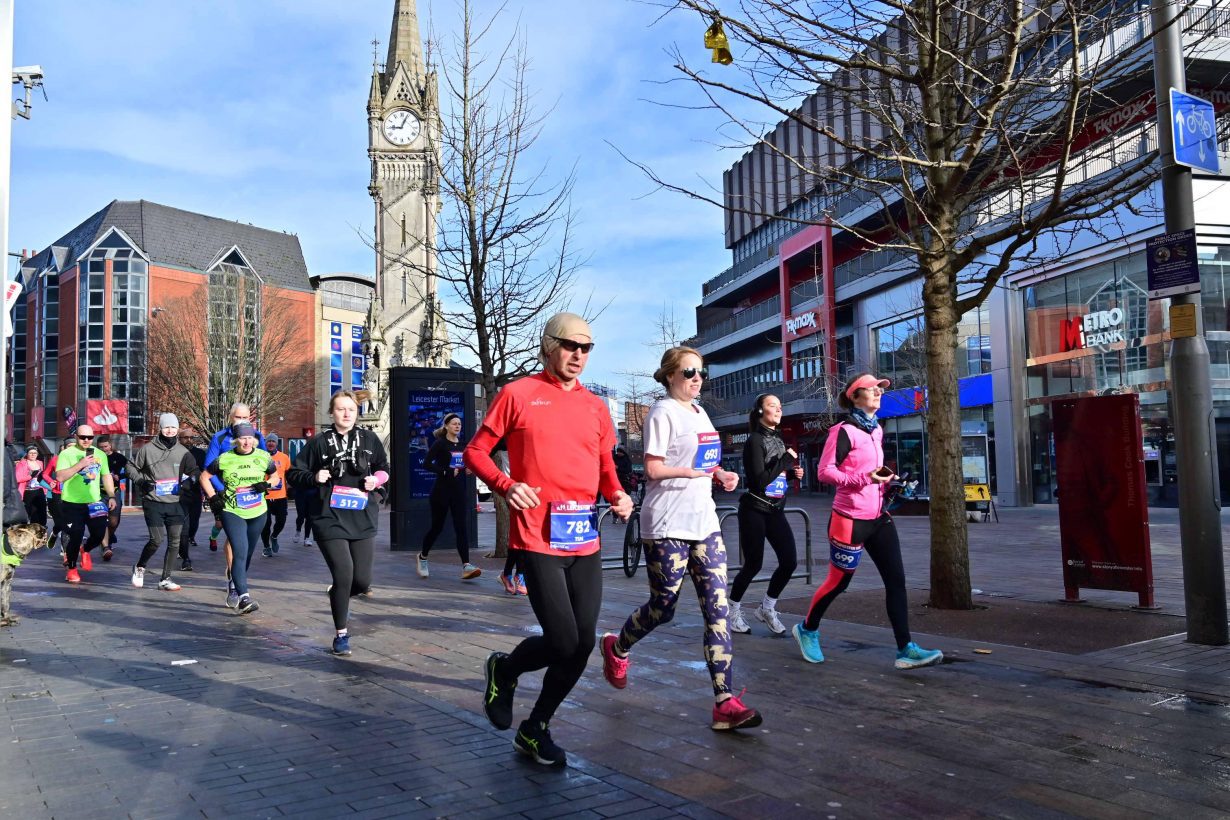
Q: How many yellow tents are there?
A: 0